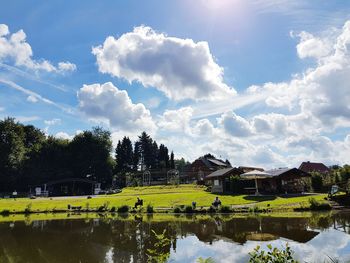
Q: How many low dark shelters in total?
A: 1